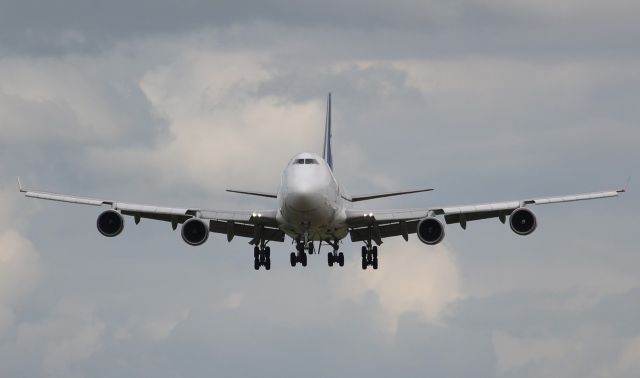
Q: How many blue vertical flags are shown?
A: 1